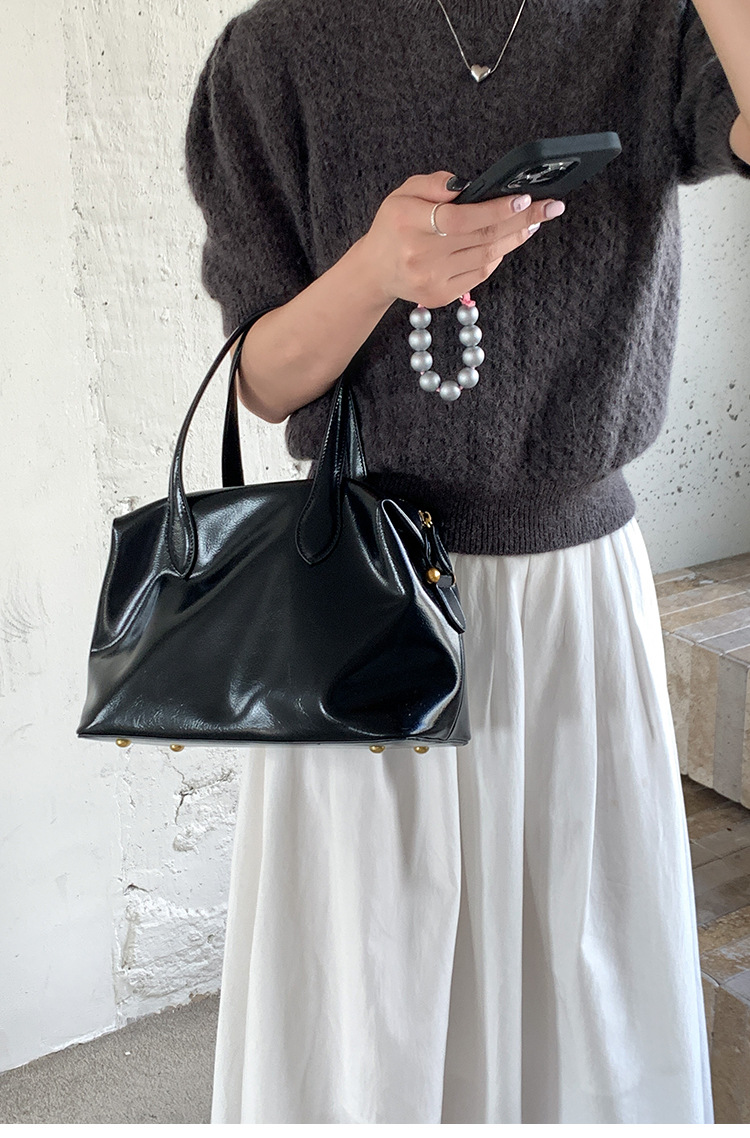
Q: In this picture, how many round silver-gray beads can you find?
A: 9